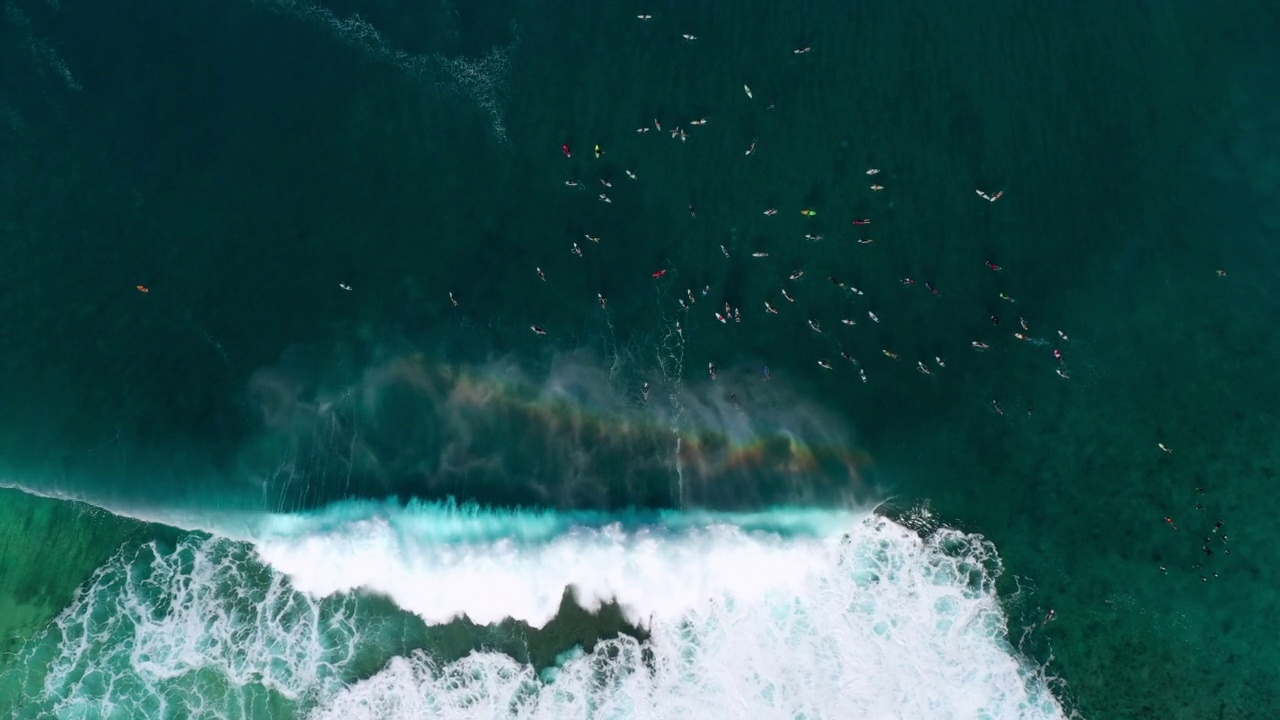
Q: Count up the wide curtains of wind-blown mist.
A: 1